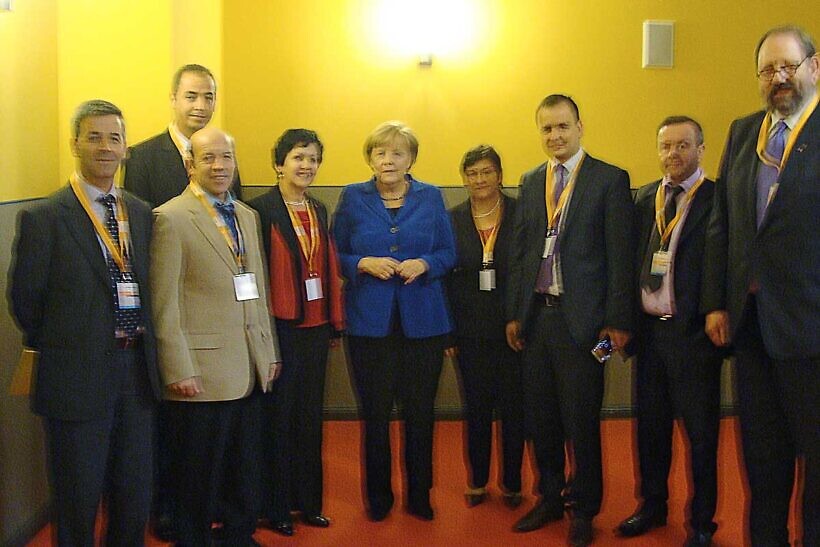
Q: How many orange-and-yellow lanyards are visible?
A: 8